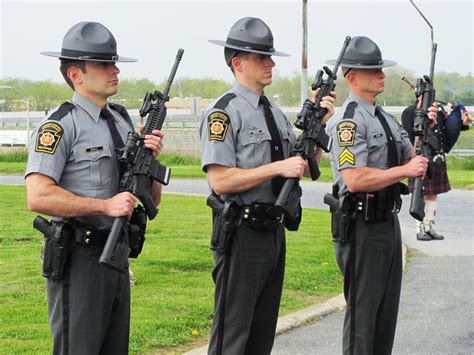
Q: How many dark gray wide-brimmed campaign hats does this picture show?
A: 3